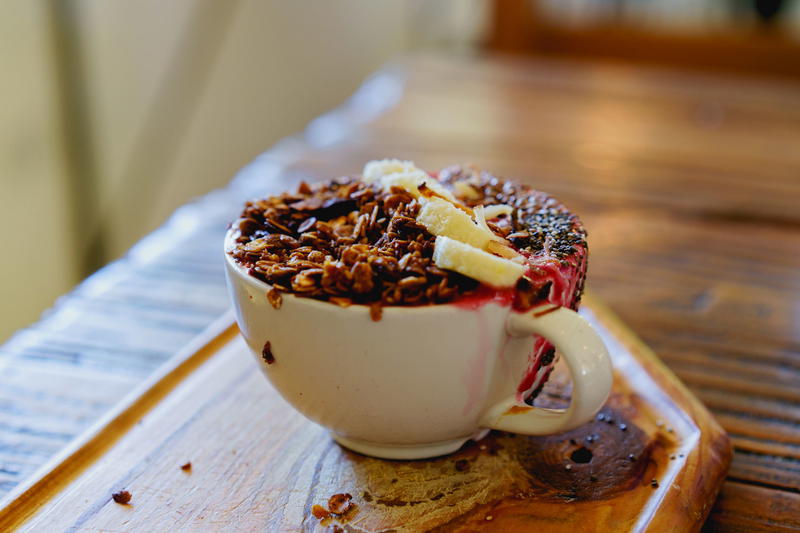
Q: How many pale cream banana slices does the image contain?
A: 4